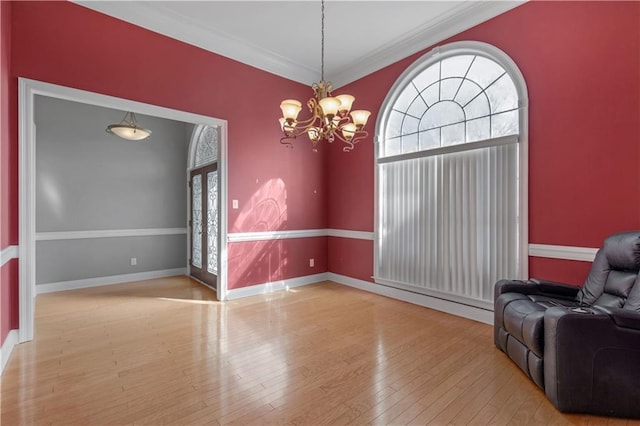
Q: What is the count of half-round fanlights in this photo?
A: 2